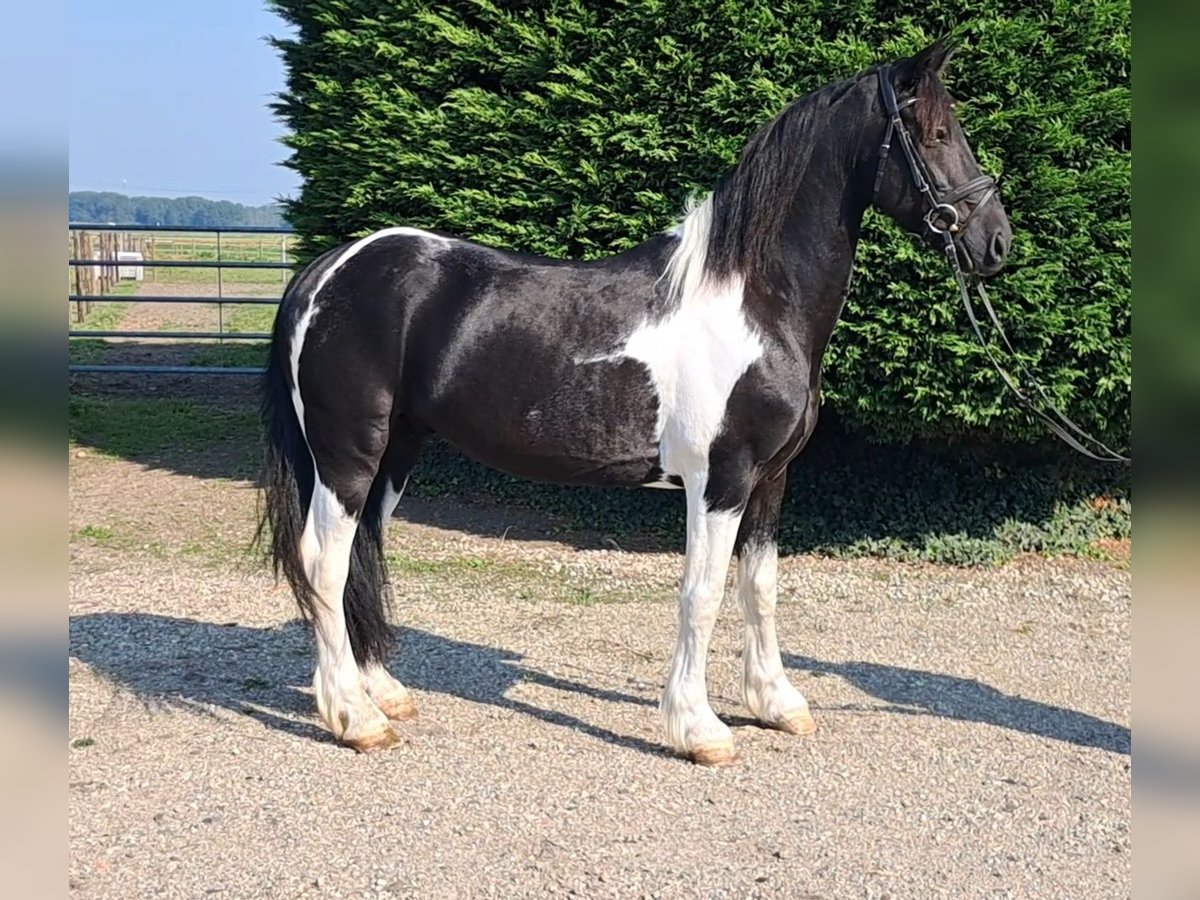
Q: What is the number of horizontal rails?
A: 5